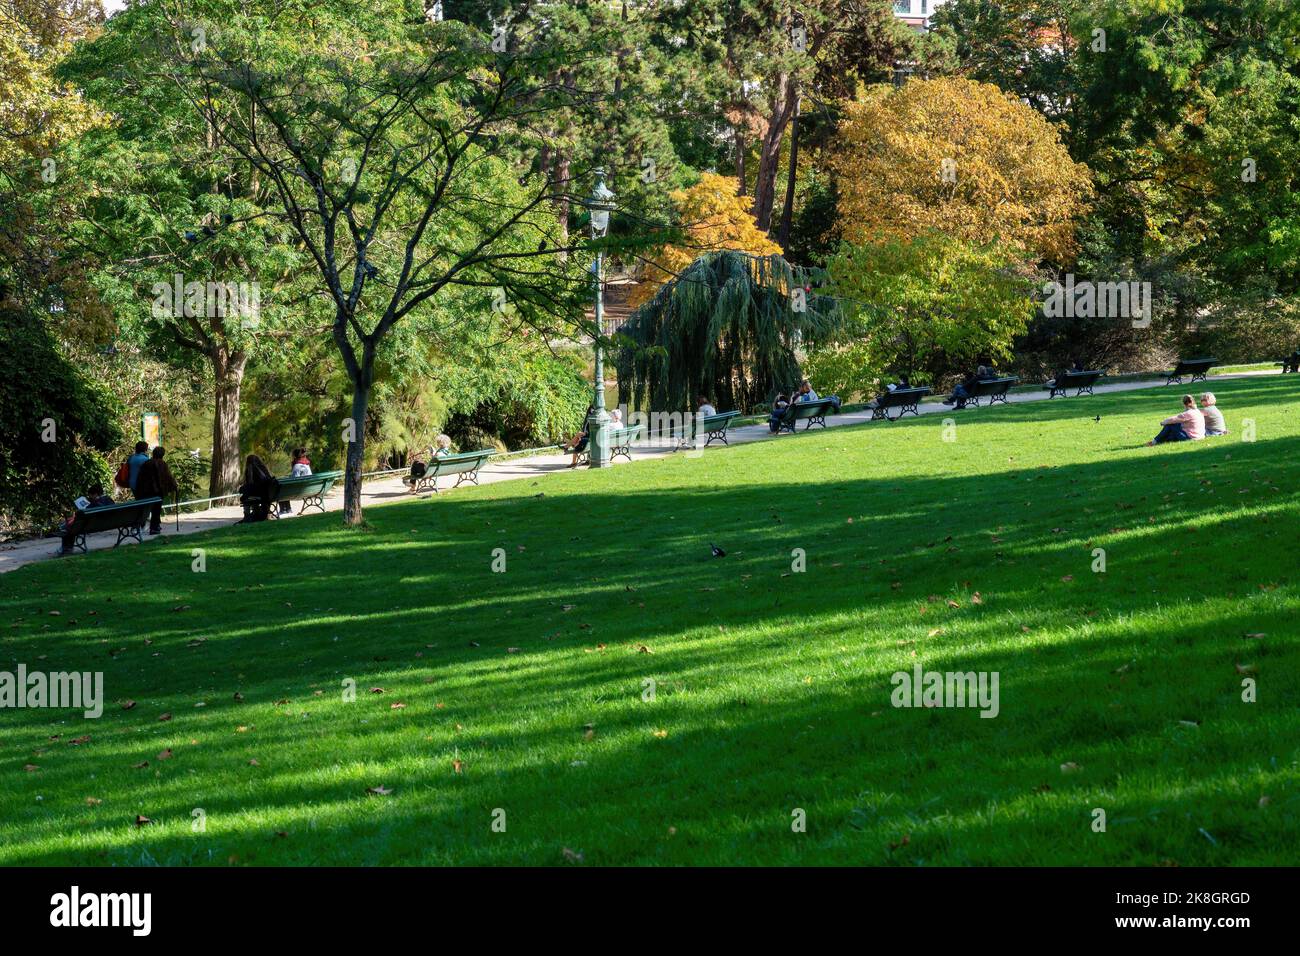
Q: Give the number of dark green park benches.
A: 11